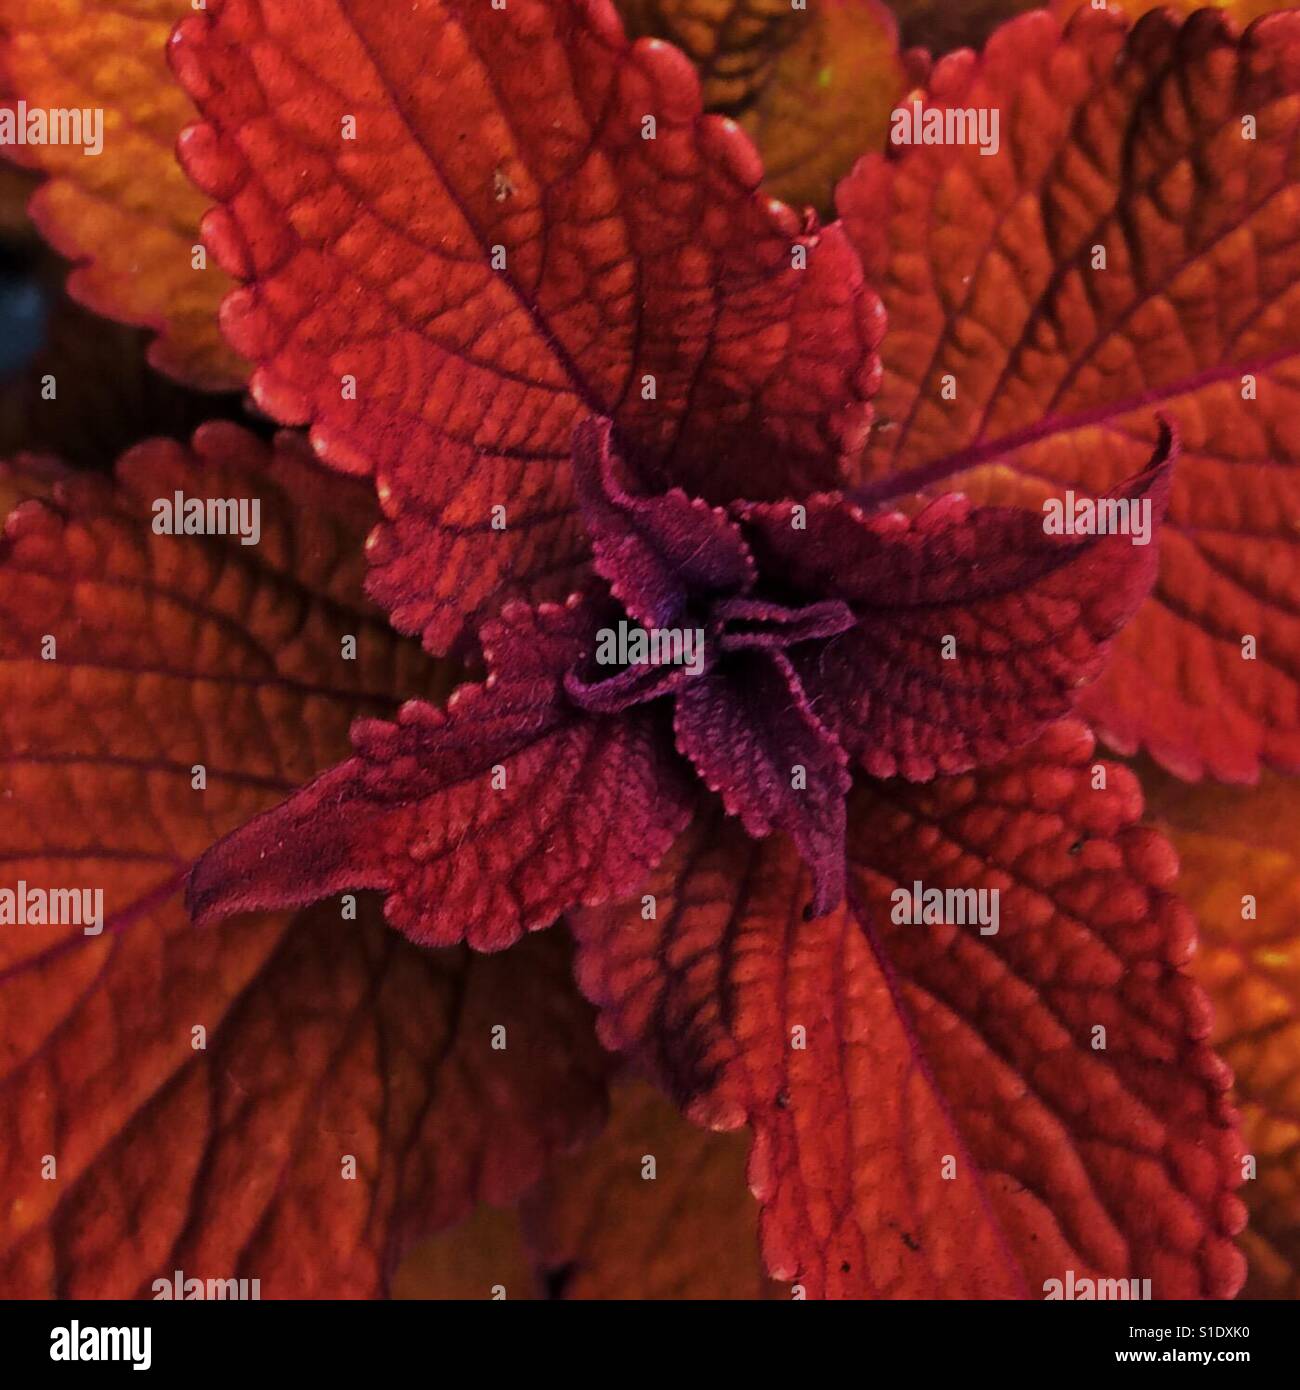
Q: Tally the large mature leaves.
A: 4